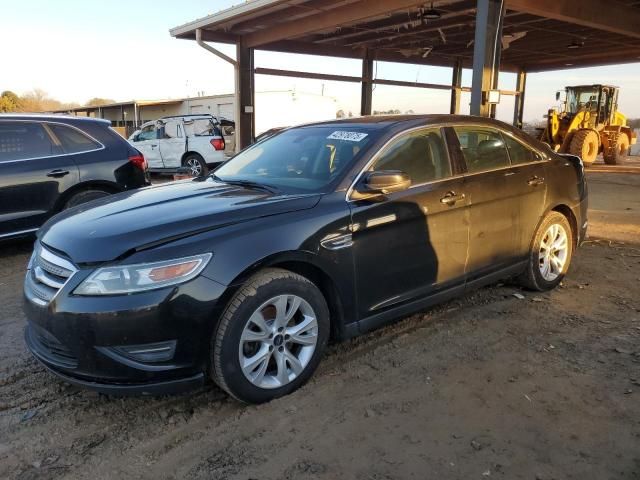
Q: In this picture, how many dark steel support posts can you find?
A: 5